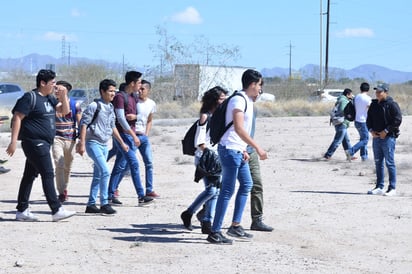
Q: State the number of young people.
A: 12